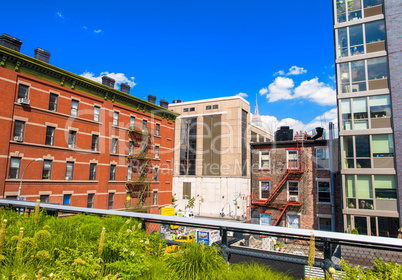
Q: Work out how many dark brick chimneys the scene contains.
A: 6